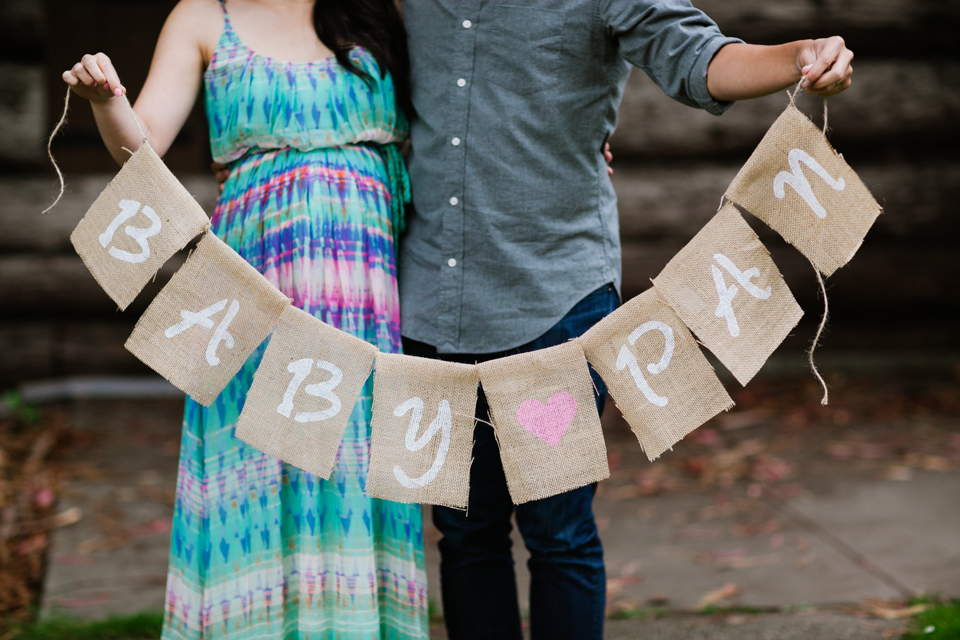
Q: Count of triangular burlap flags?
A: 0